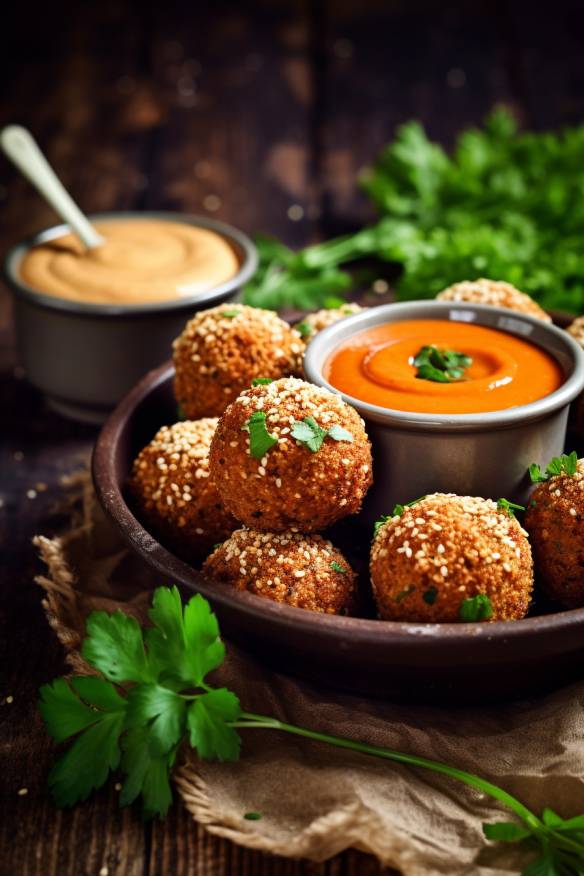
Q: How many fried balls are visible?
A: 9